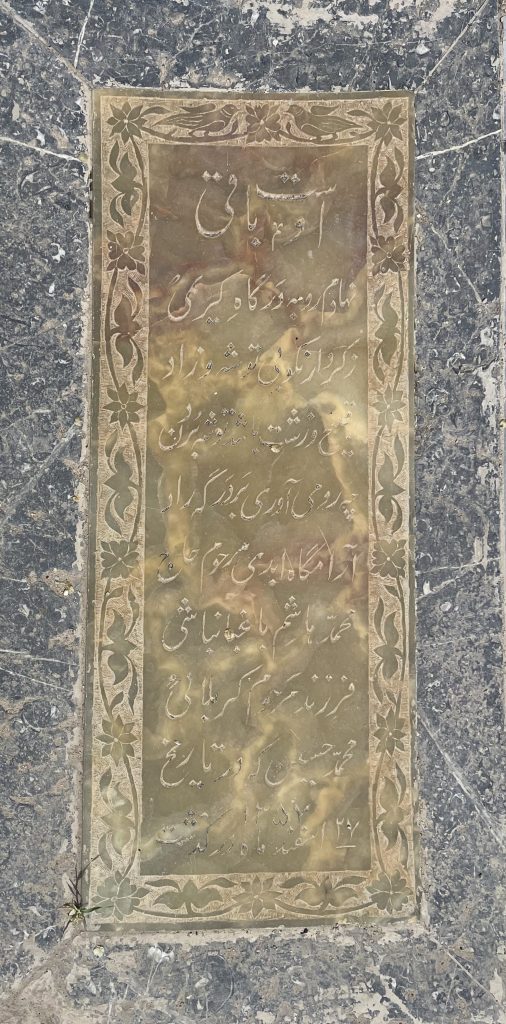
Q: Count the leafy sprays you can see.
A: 12